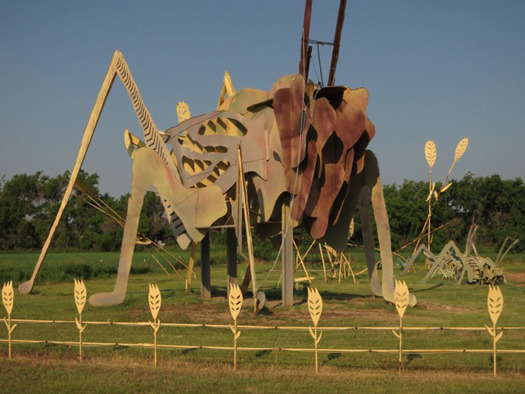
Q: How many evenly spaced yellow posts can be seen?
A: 7